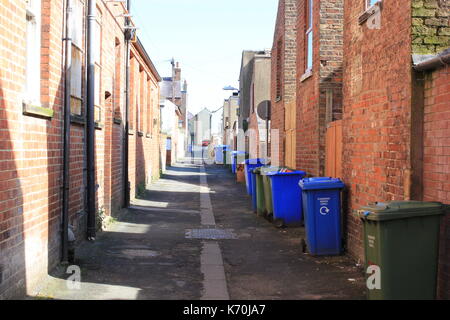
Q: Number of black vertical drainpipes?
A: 3